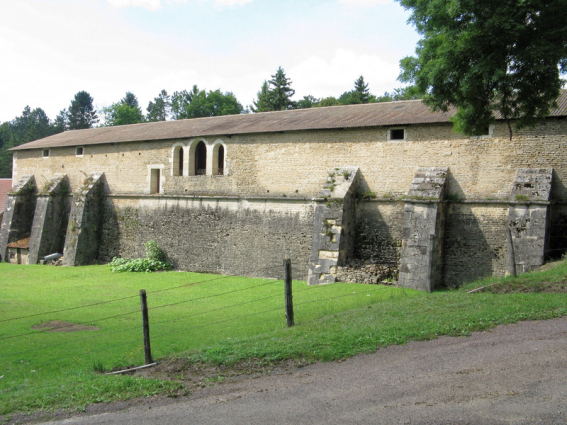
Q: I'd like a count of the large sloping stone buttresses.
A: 6